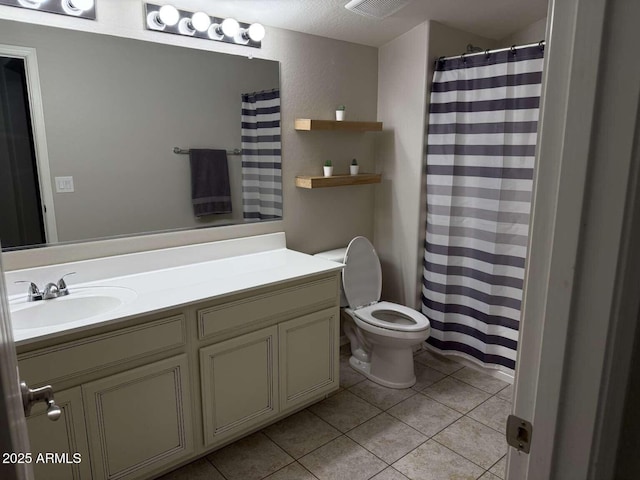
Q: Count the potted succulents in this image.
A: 3